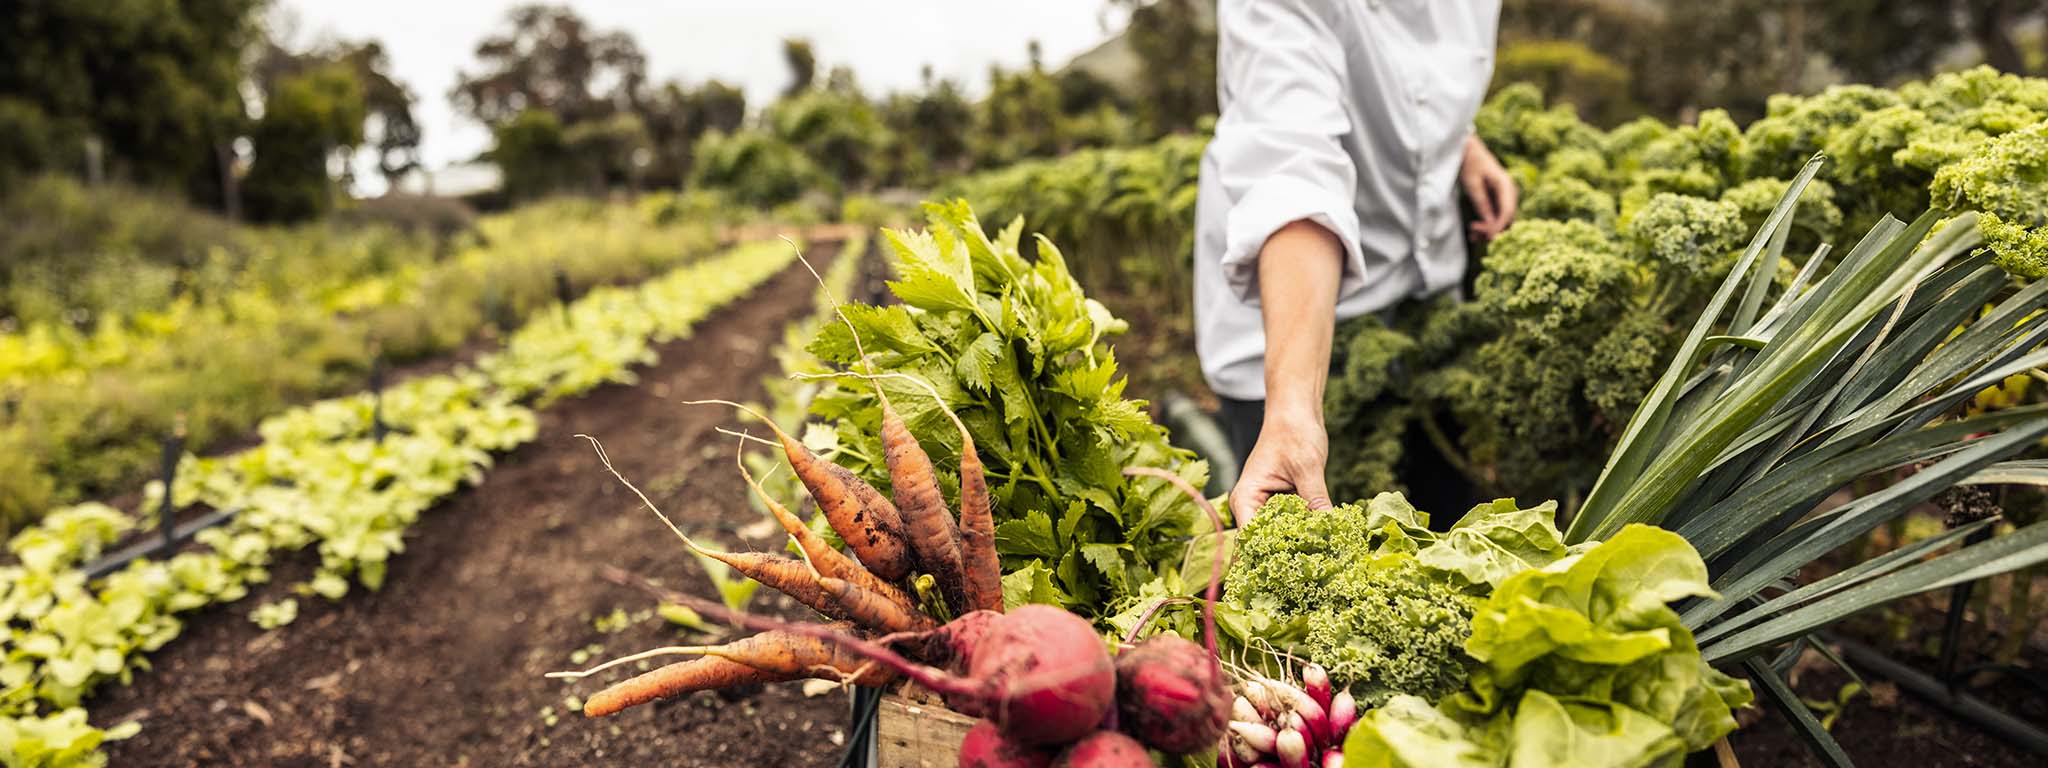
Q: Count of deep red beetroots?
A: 5